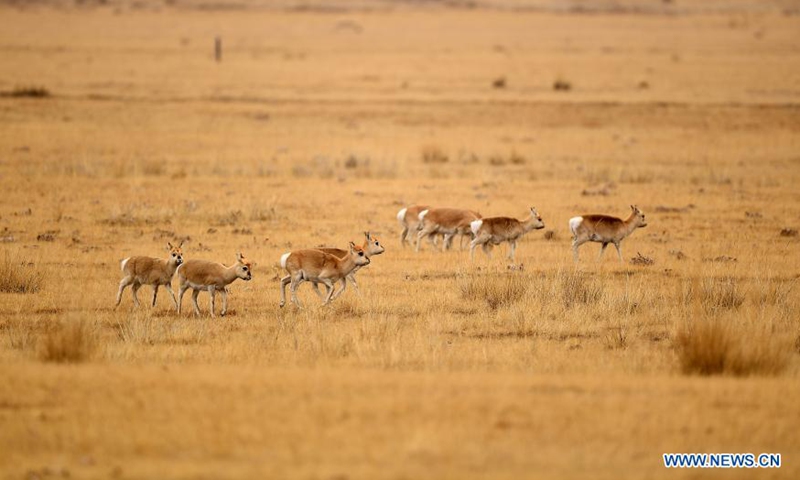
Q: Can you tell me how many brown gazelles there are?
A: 8